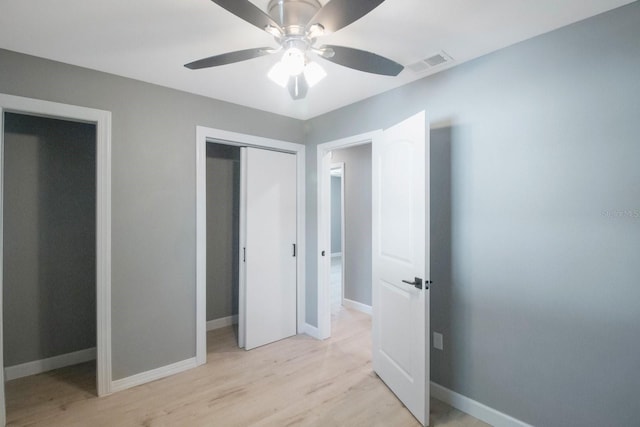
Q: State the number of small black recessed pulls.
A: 2